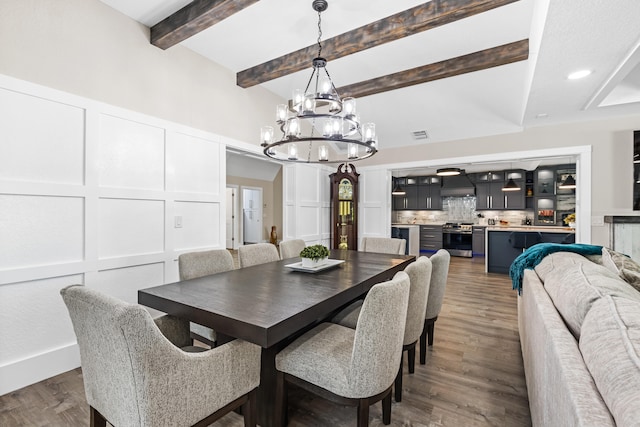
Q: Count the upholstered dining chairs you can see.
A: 8